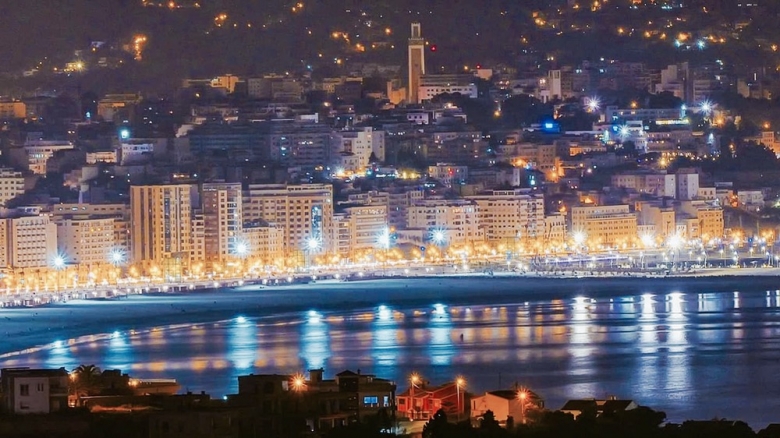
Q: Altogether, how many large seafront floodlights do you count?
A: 9